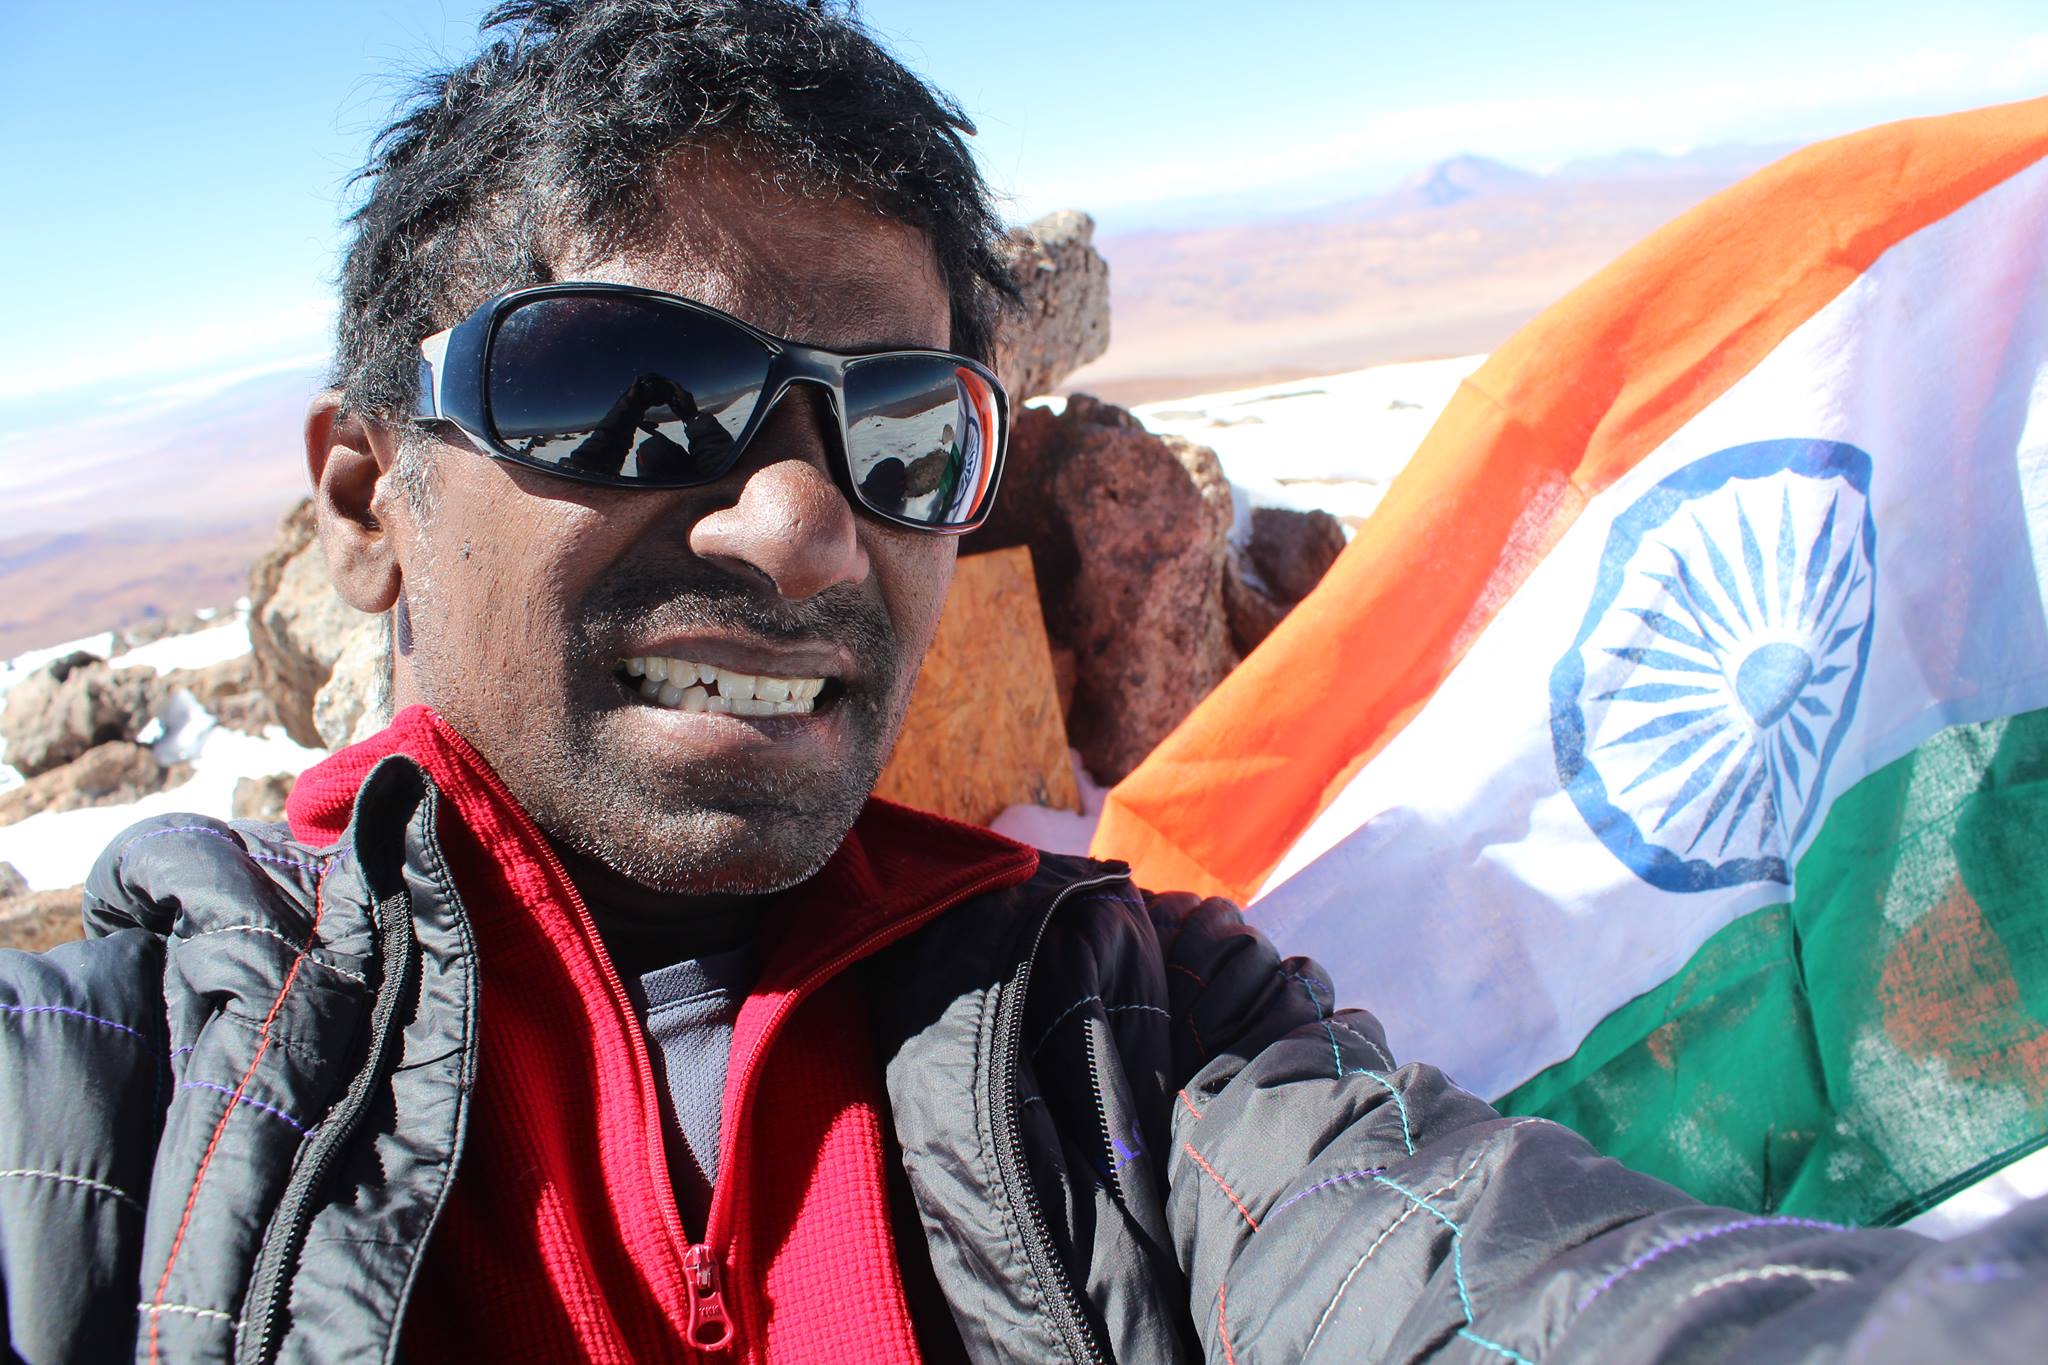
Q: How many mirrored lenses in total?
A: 2